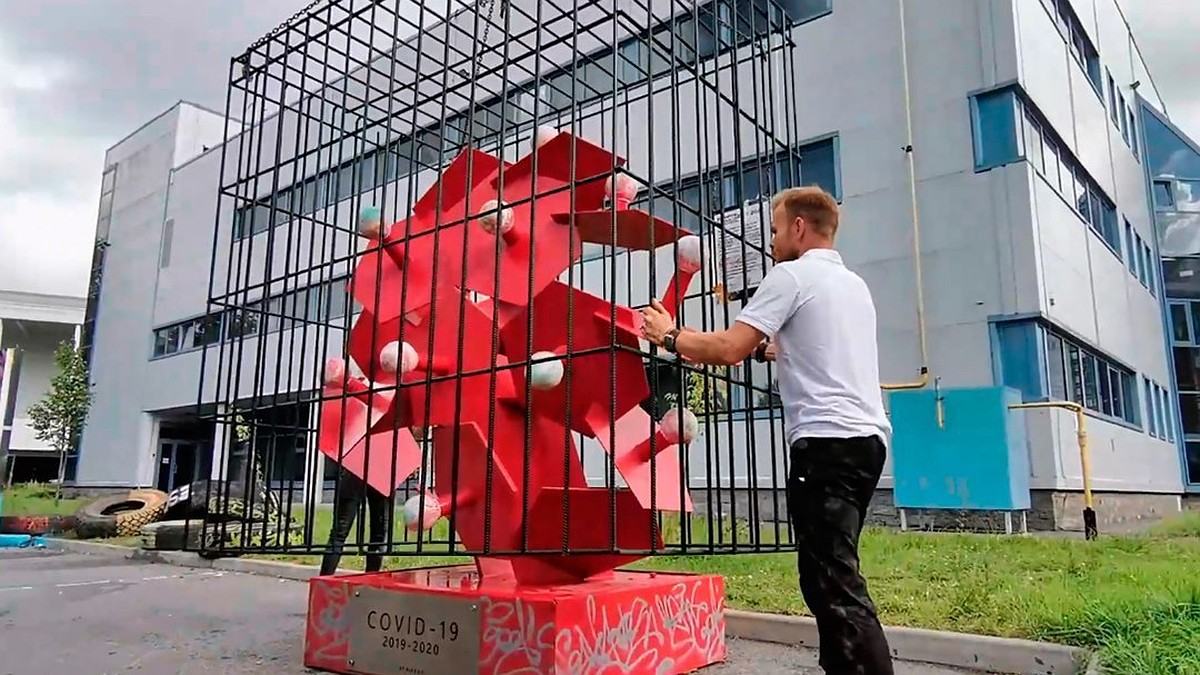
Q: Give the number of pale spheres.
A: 10